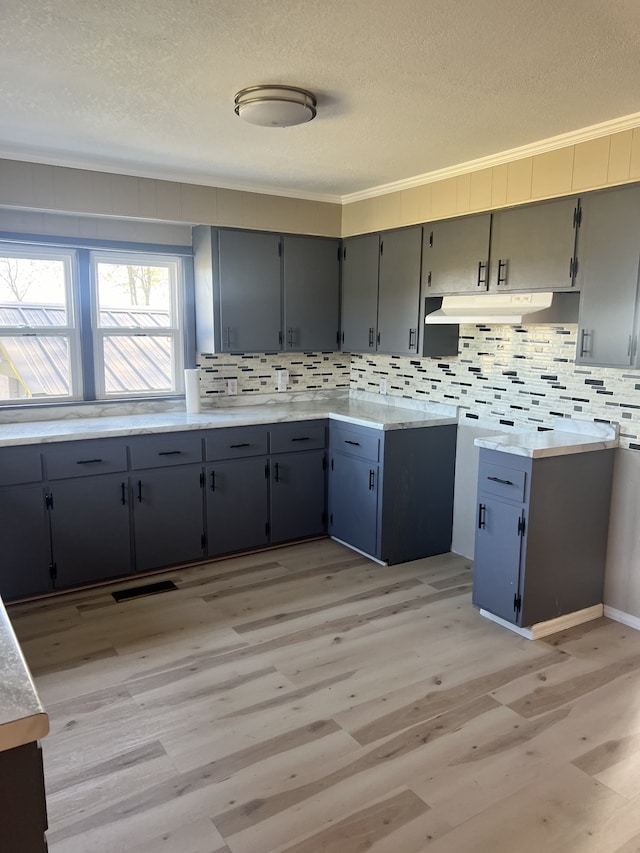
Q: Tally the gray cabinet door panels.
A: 14